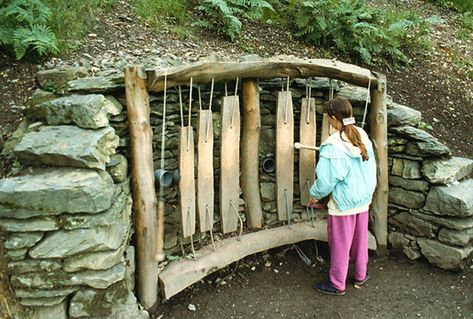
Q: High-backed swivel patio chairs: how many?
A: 0